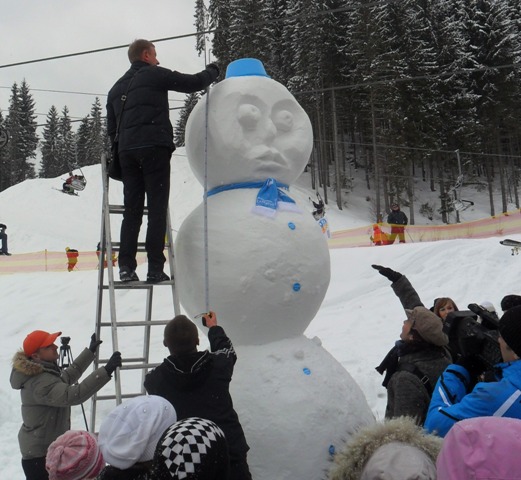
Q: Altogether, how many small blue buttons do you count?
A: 4